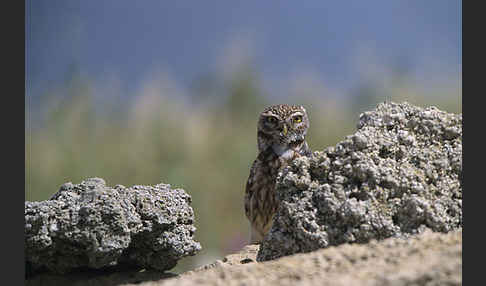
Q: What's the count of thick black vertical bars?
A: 2